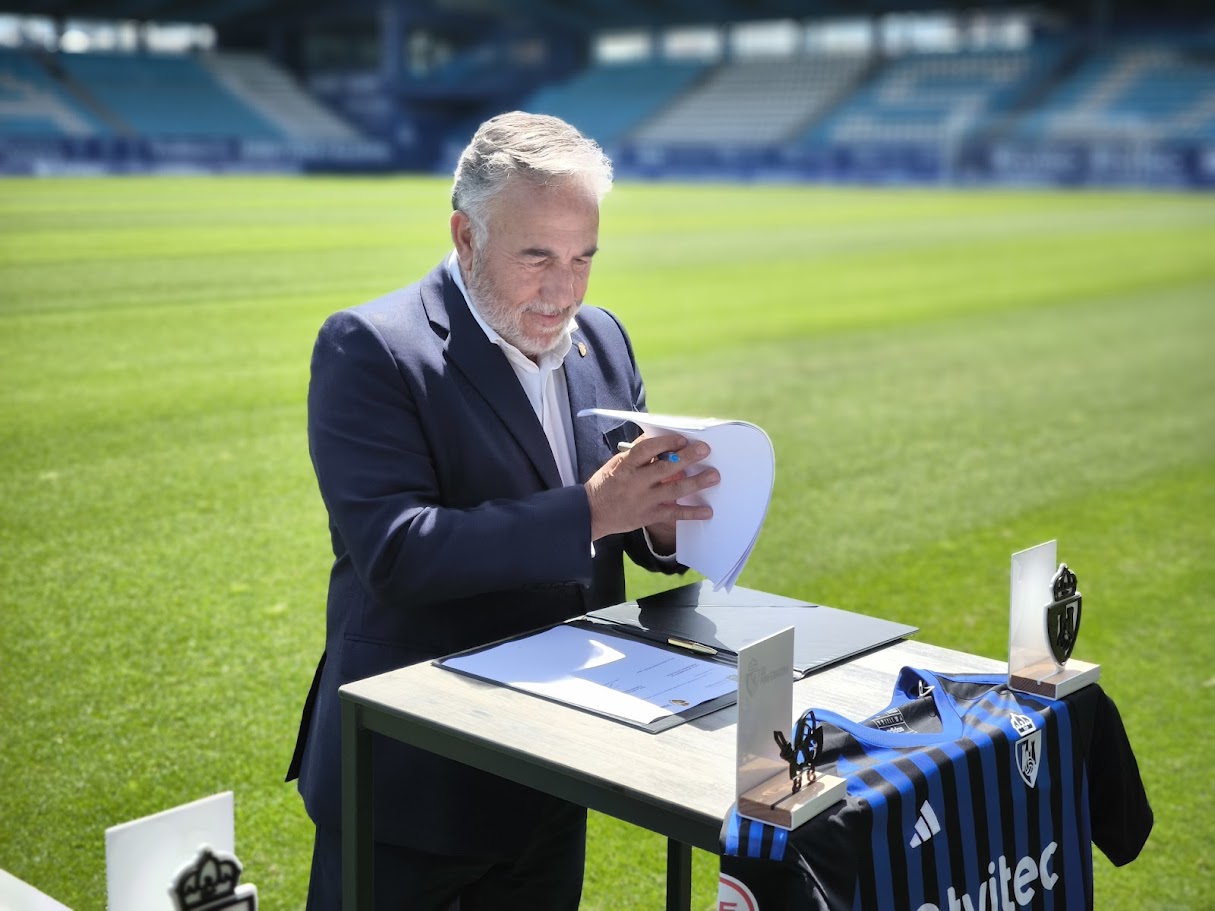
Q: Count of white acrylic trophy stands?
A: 3